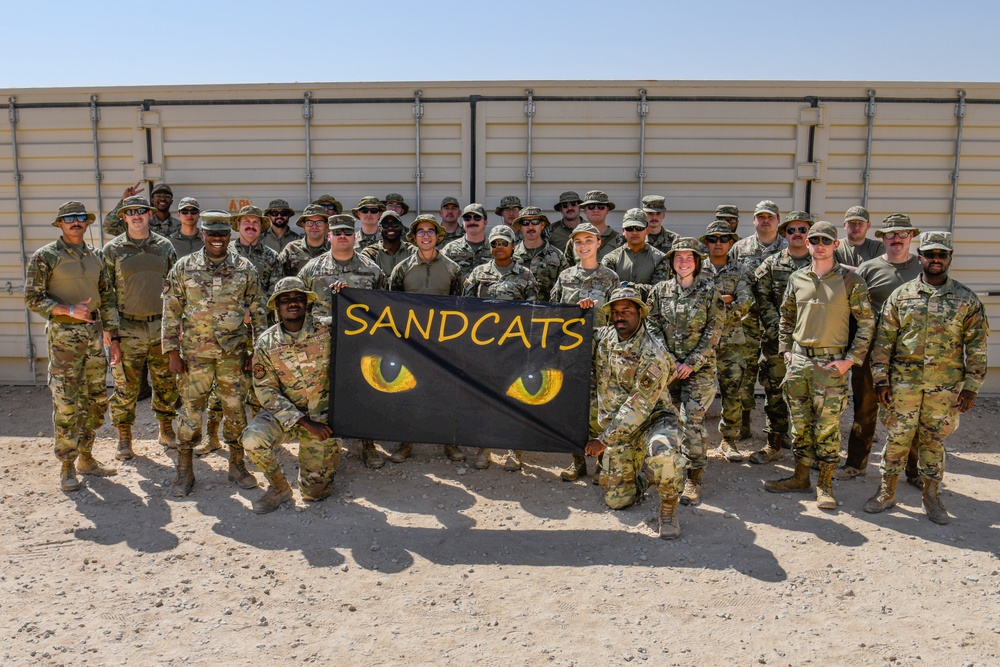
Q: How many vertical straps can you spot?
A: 8